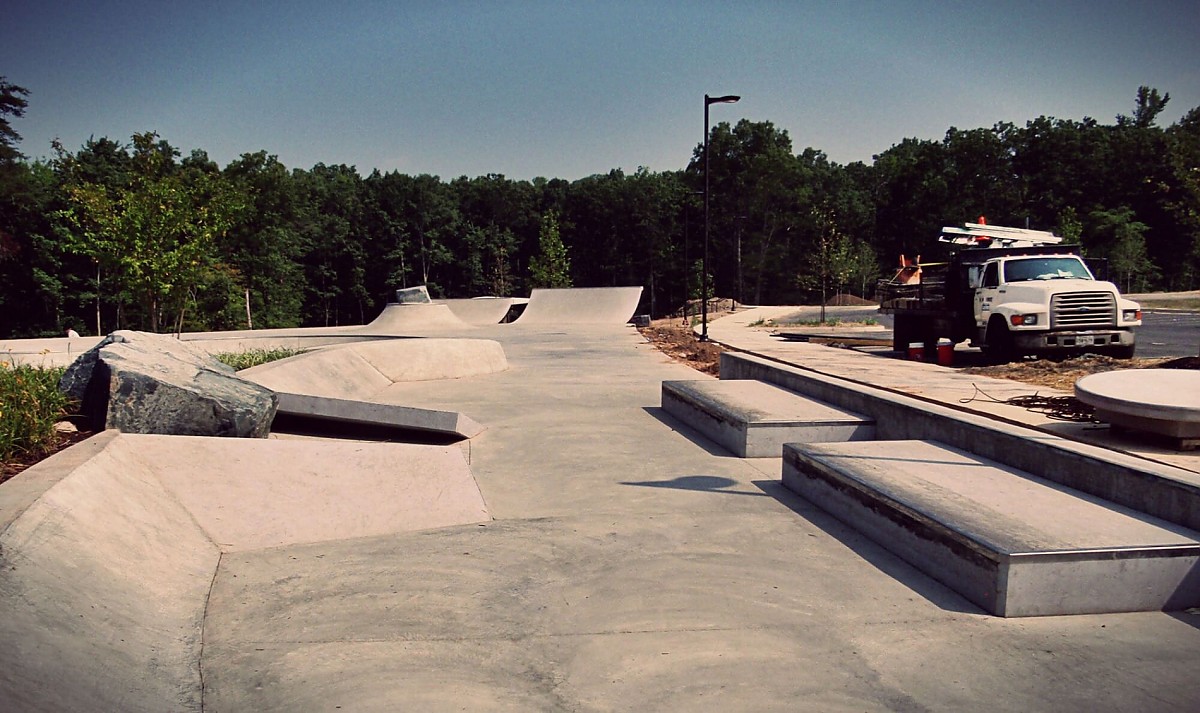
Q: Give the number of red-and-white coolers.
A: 2